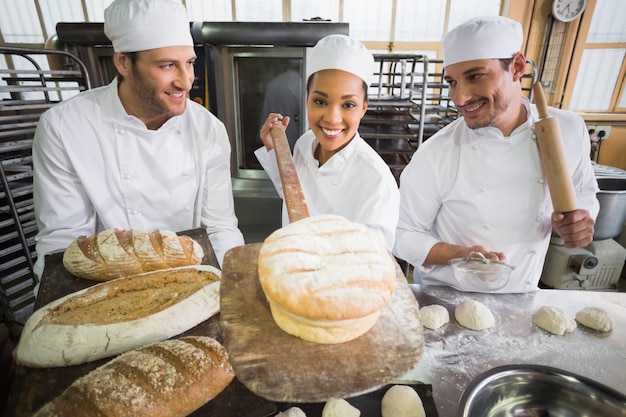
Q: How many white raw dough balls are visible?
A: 7